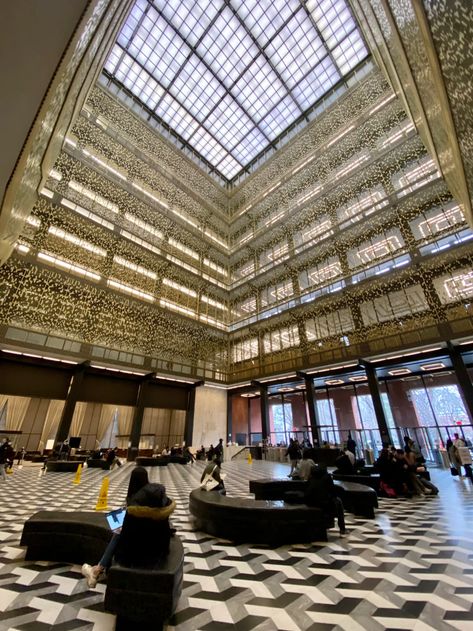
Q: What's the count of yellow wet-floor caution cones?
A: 3